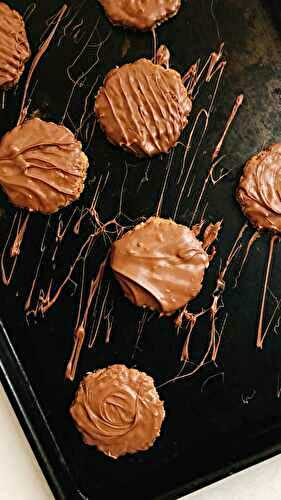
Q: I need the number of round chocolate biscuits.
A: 7